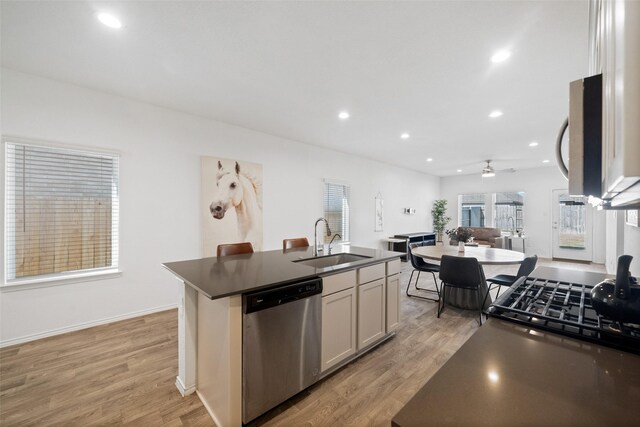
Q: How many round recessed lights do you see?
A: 9